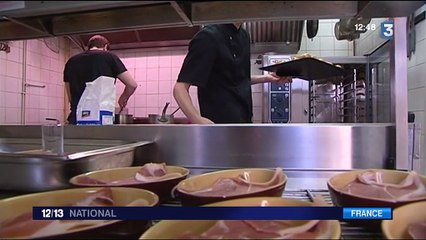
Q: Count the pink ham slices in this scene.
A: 6